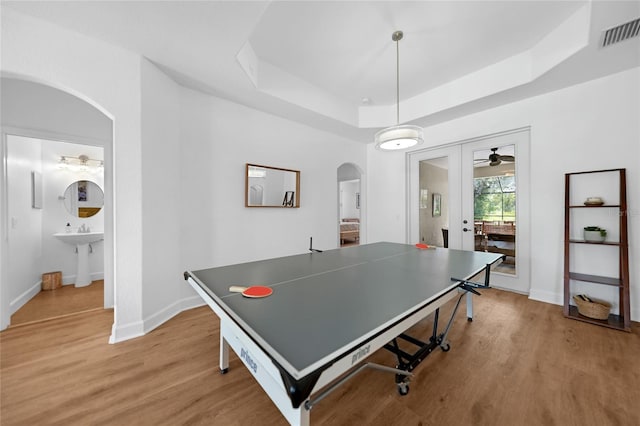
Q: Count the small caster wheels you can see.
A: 2